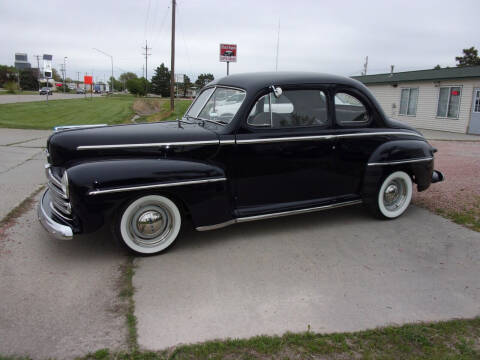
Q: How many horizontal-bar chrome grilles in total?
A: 1